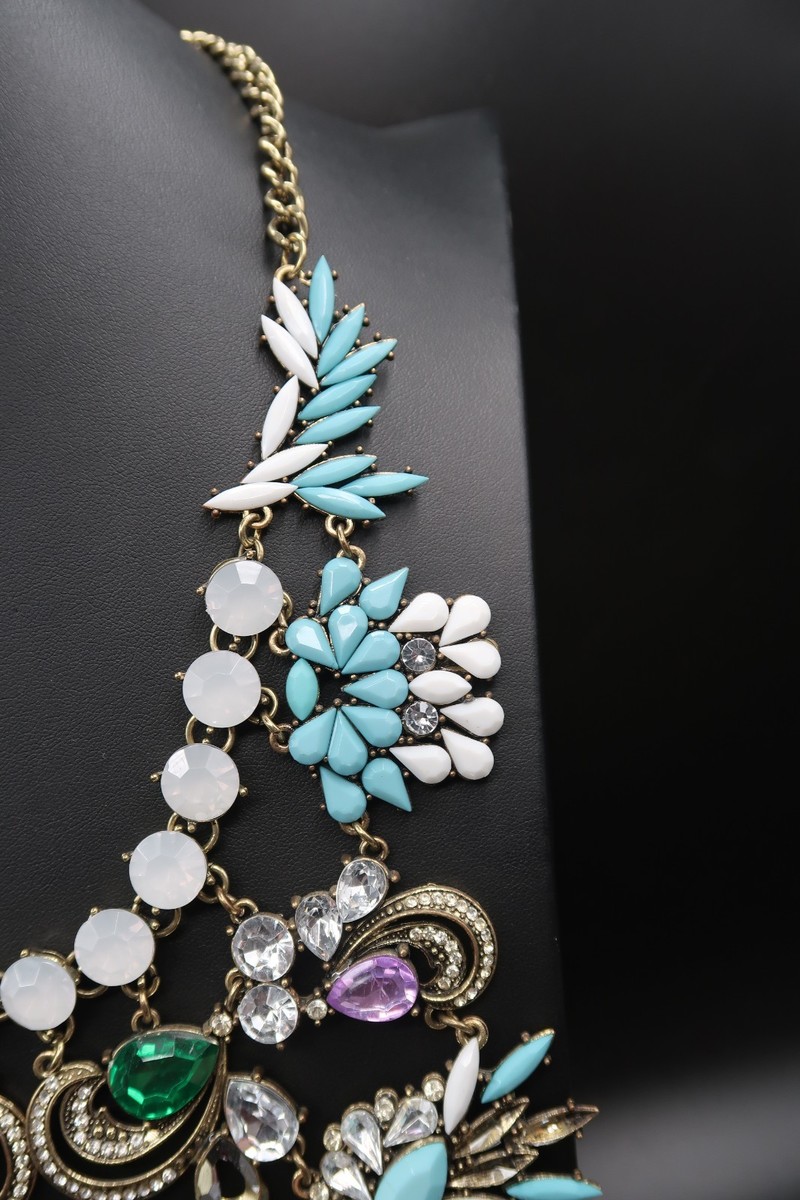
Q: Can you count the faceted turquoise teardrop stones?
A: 11